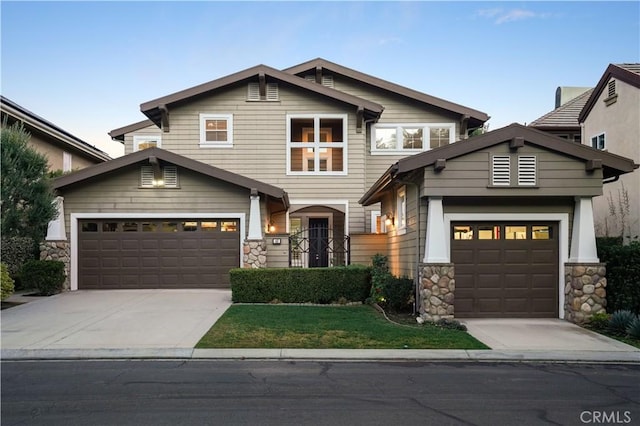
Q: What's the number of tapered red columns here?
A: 0